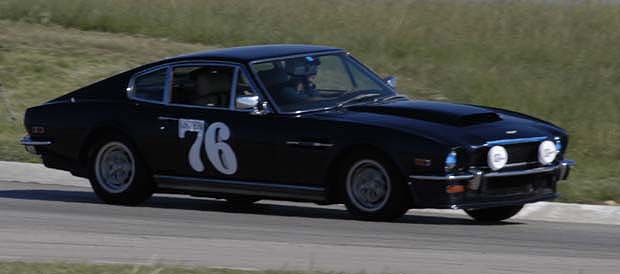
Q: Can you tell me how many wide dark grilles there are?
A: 1